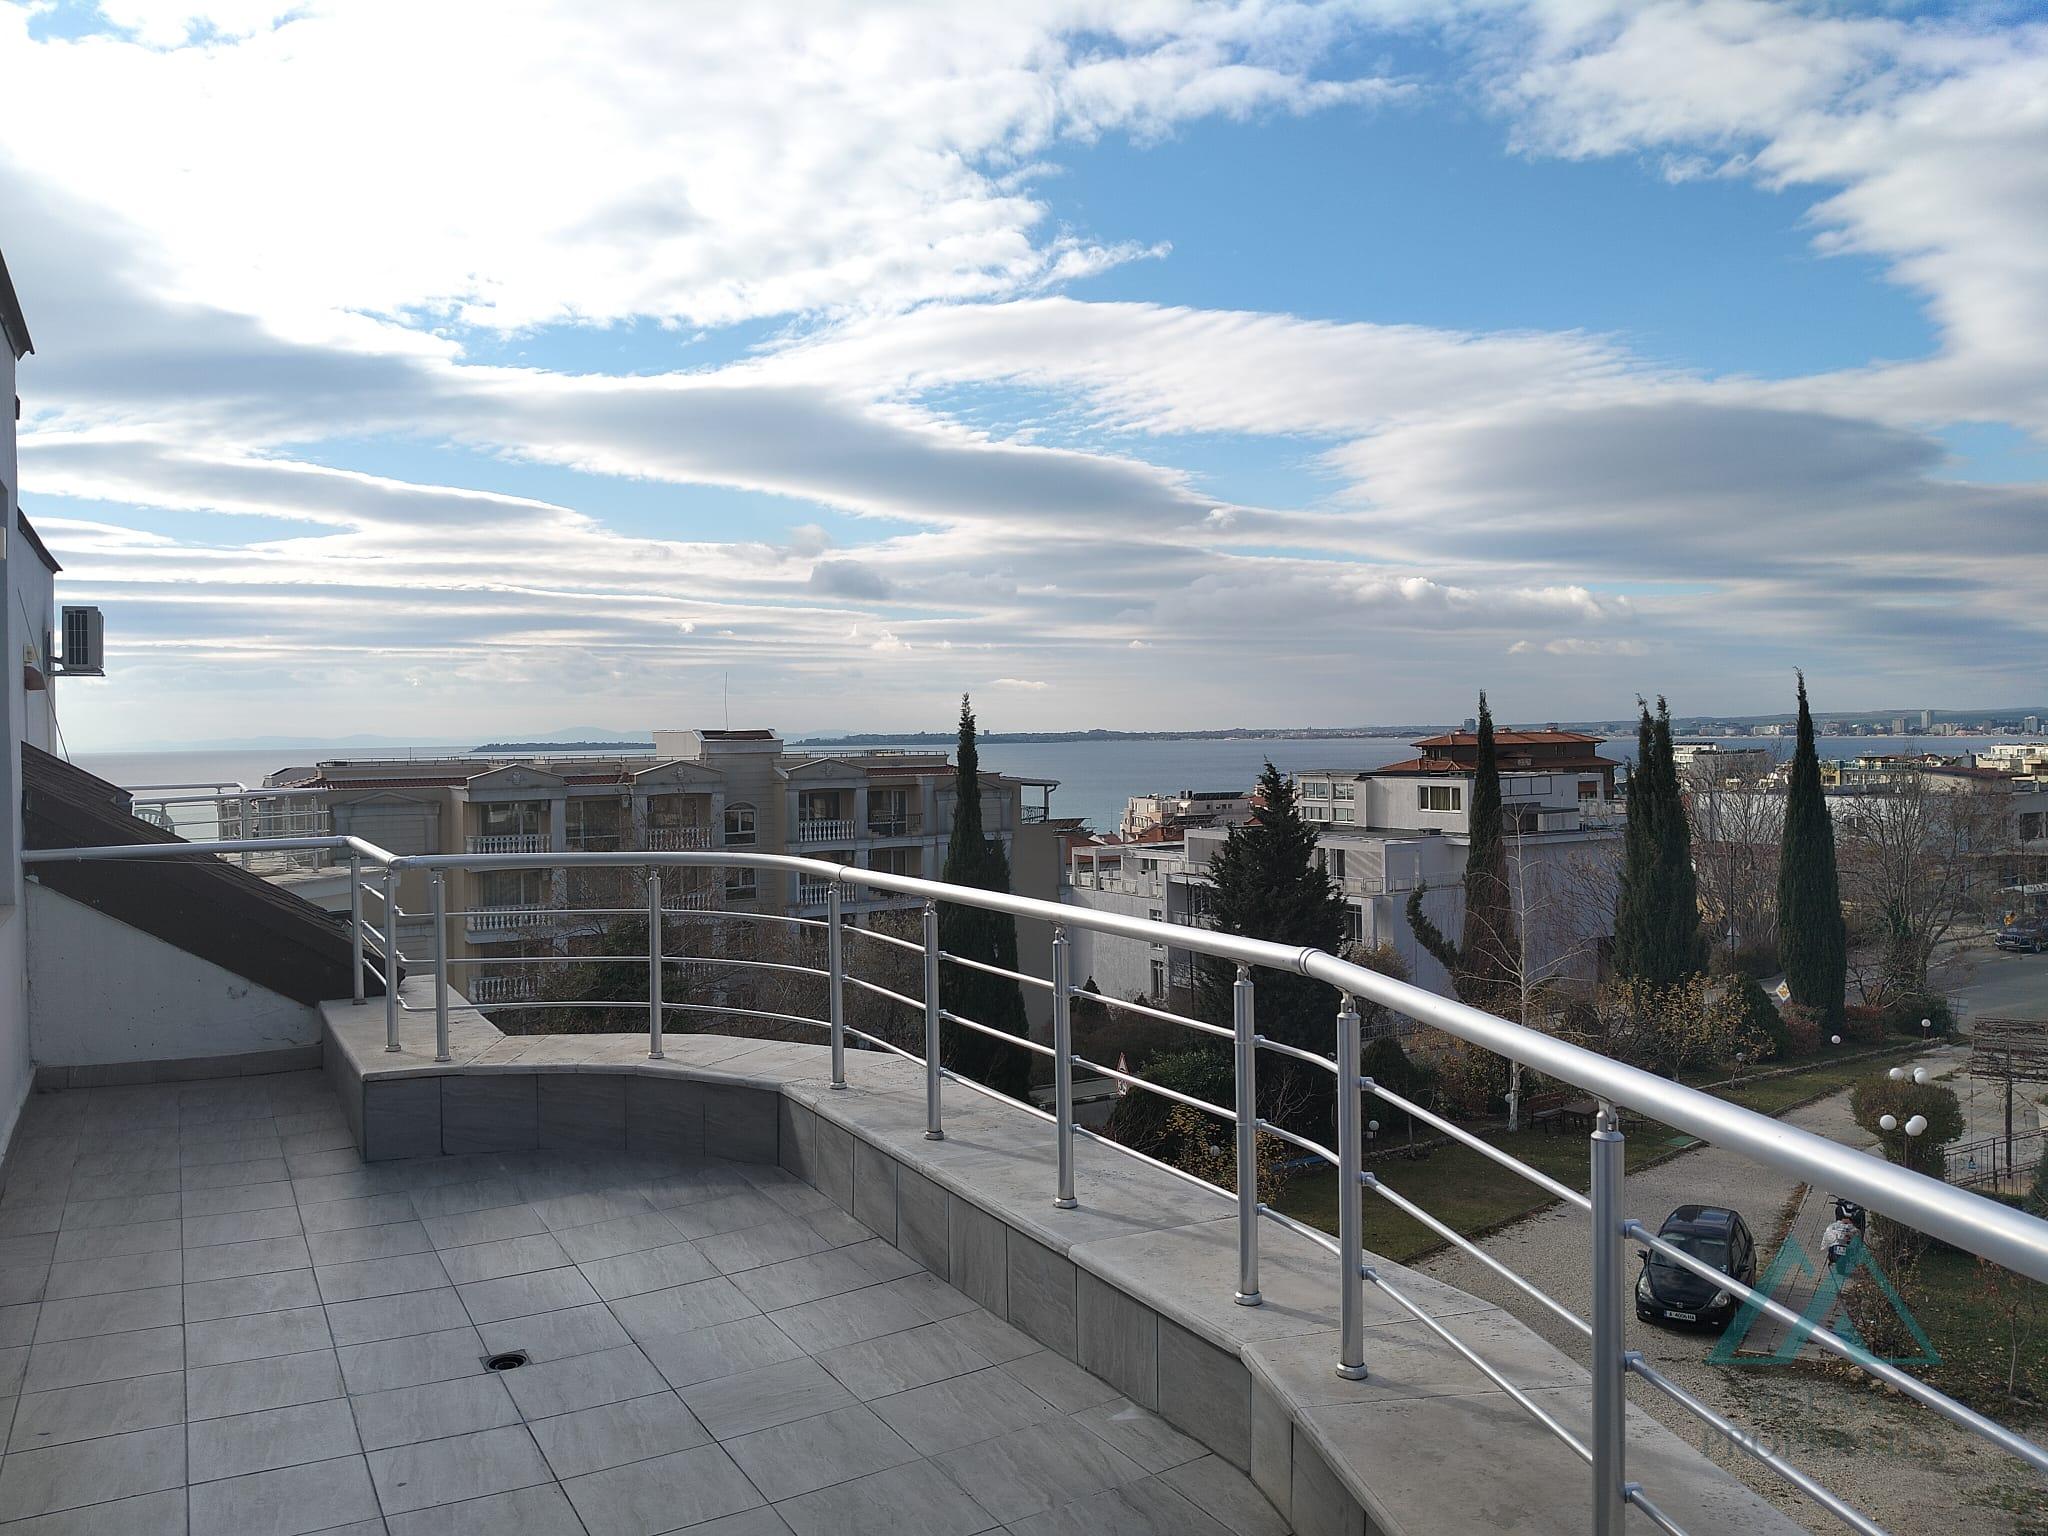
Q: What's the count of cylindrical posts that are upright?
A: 10